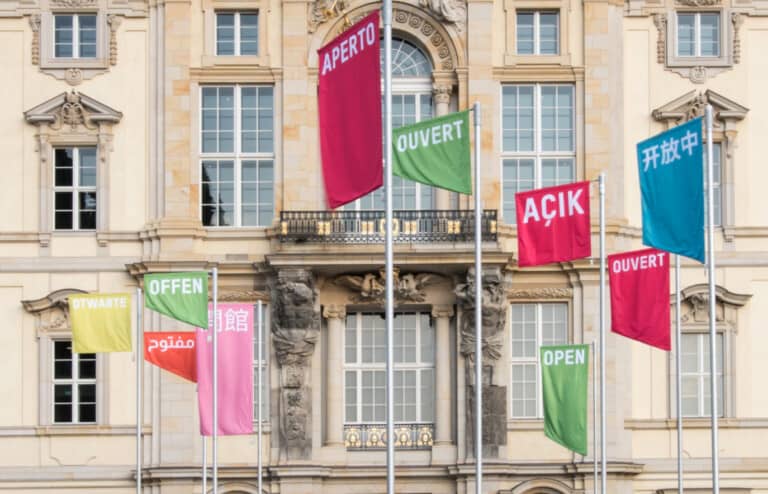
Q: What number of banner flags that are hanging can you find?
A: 10